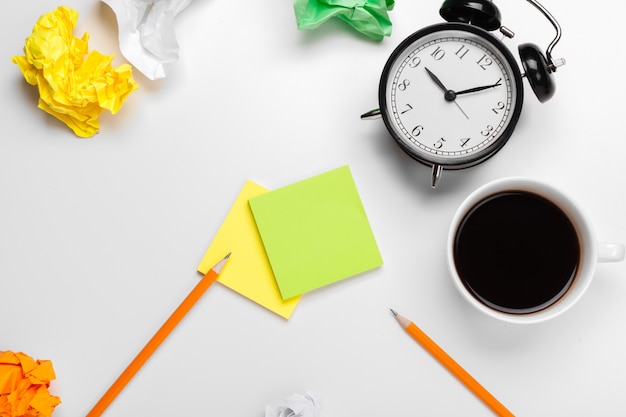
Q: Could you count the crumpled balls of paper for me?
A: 5